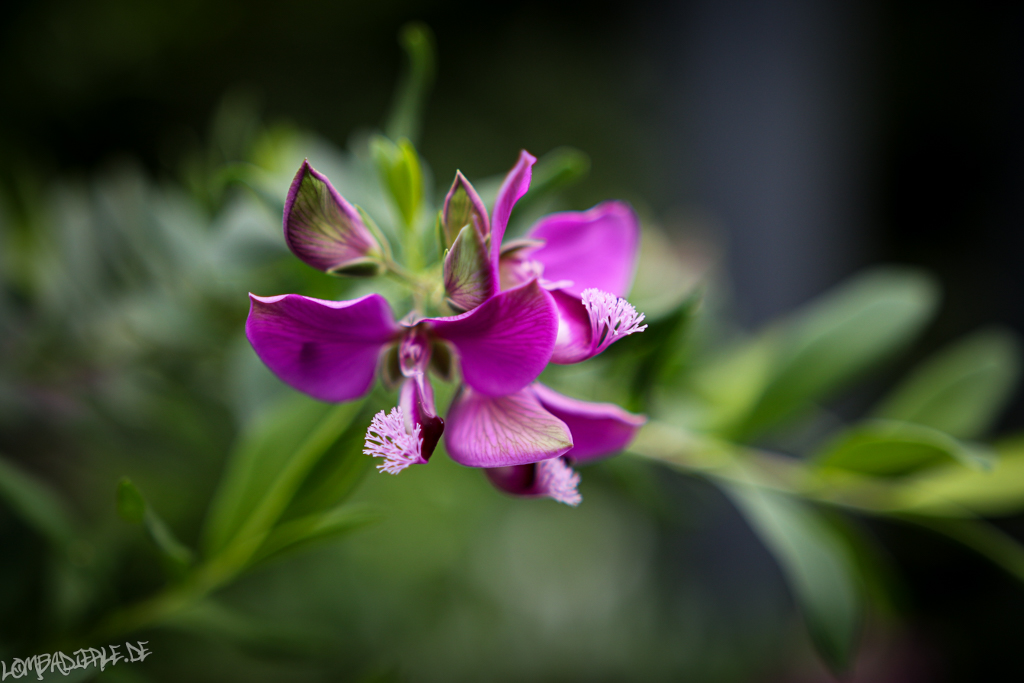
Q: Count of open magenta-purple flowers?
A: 3